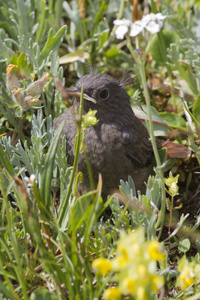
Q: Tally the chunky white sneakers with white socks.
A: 0